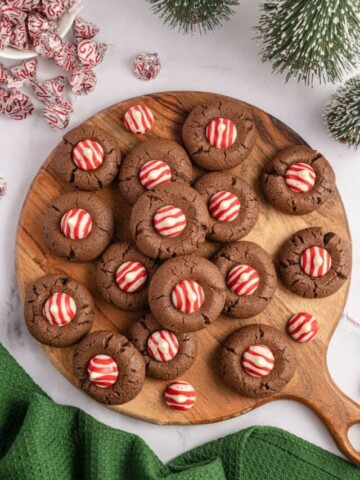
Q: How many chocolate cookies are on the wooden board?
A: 15